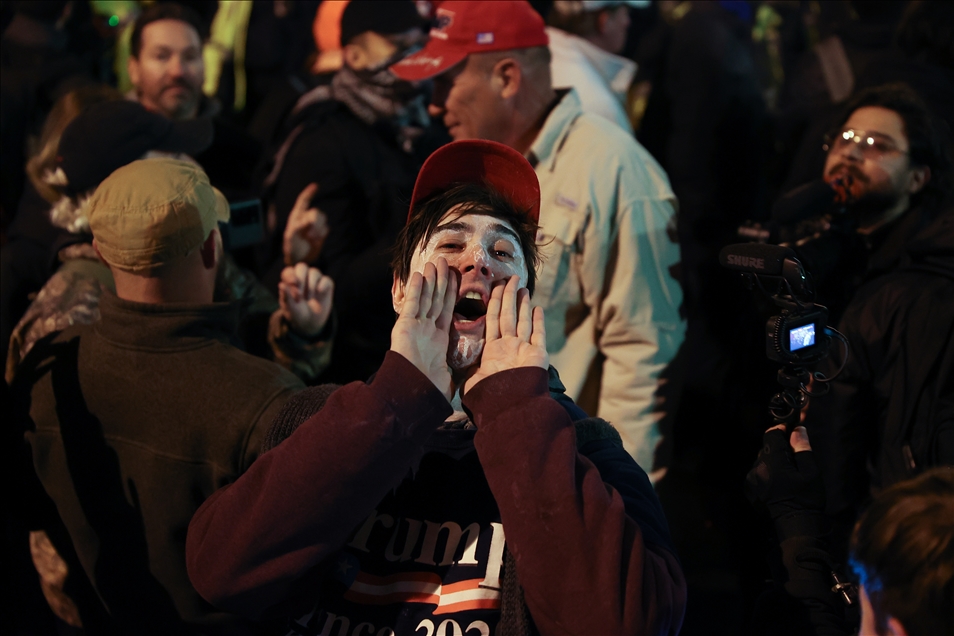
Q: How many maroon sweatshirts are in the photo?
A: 1